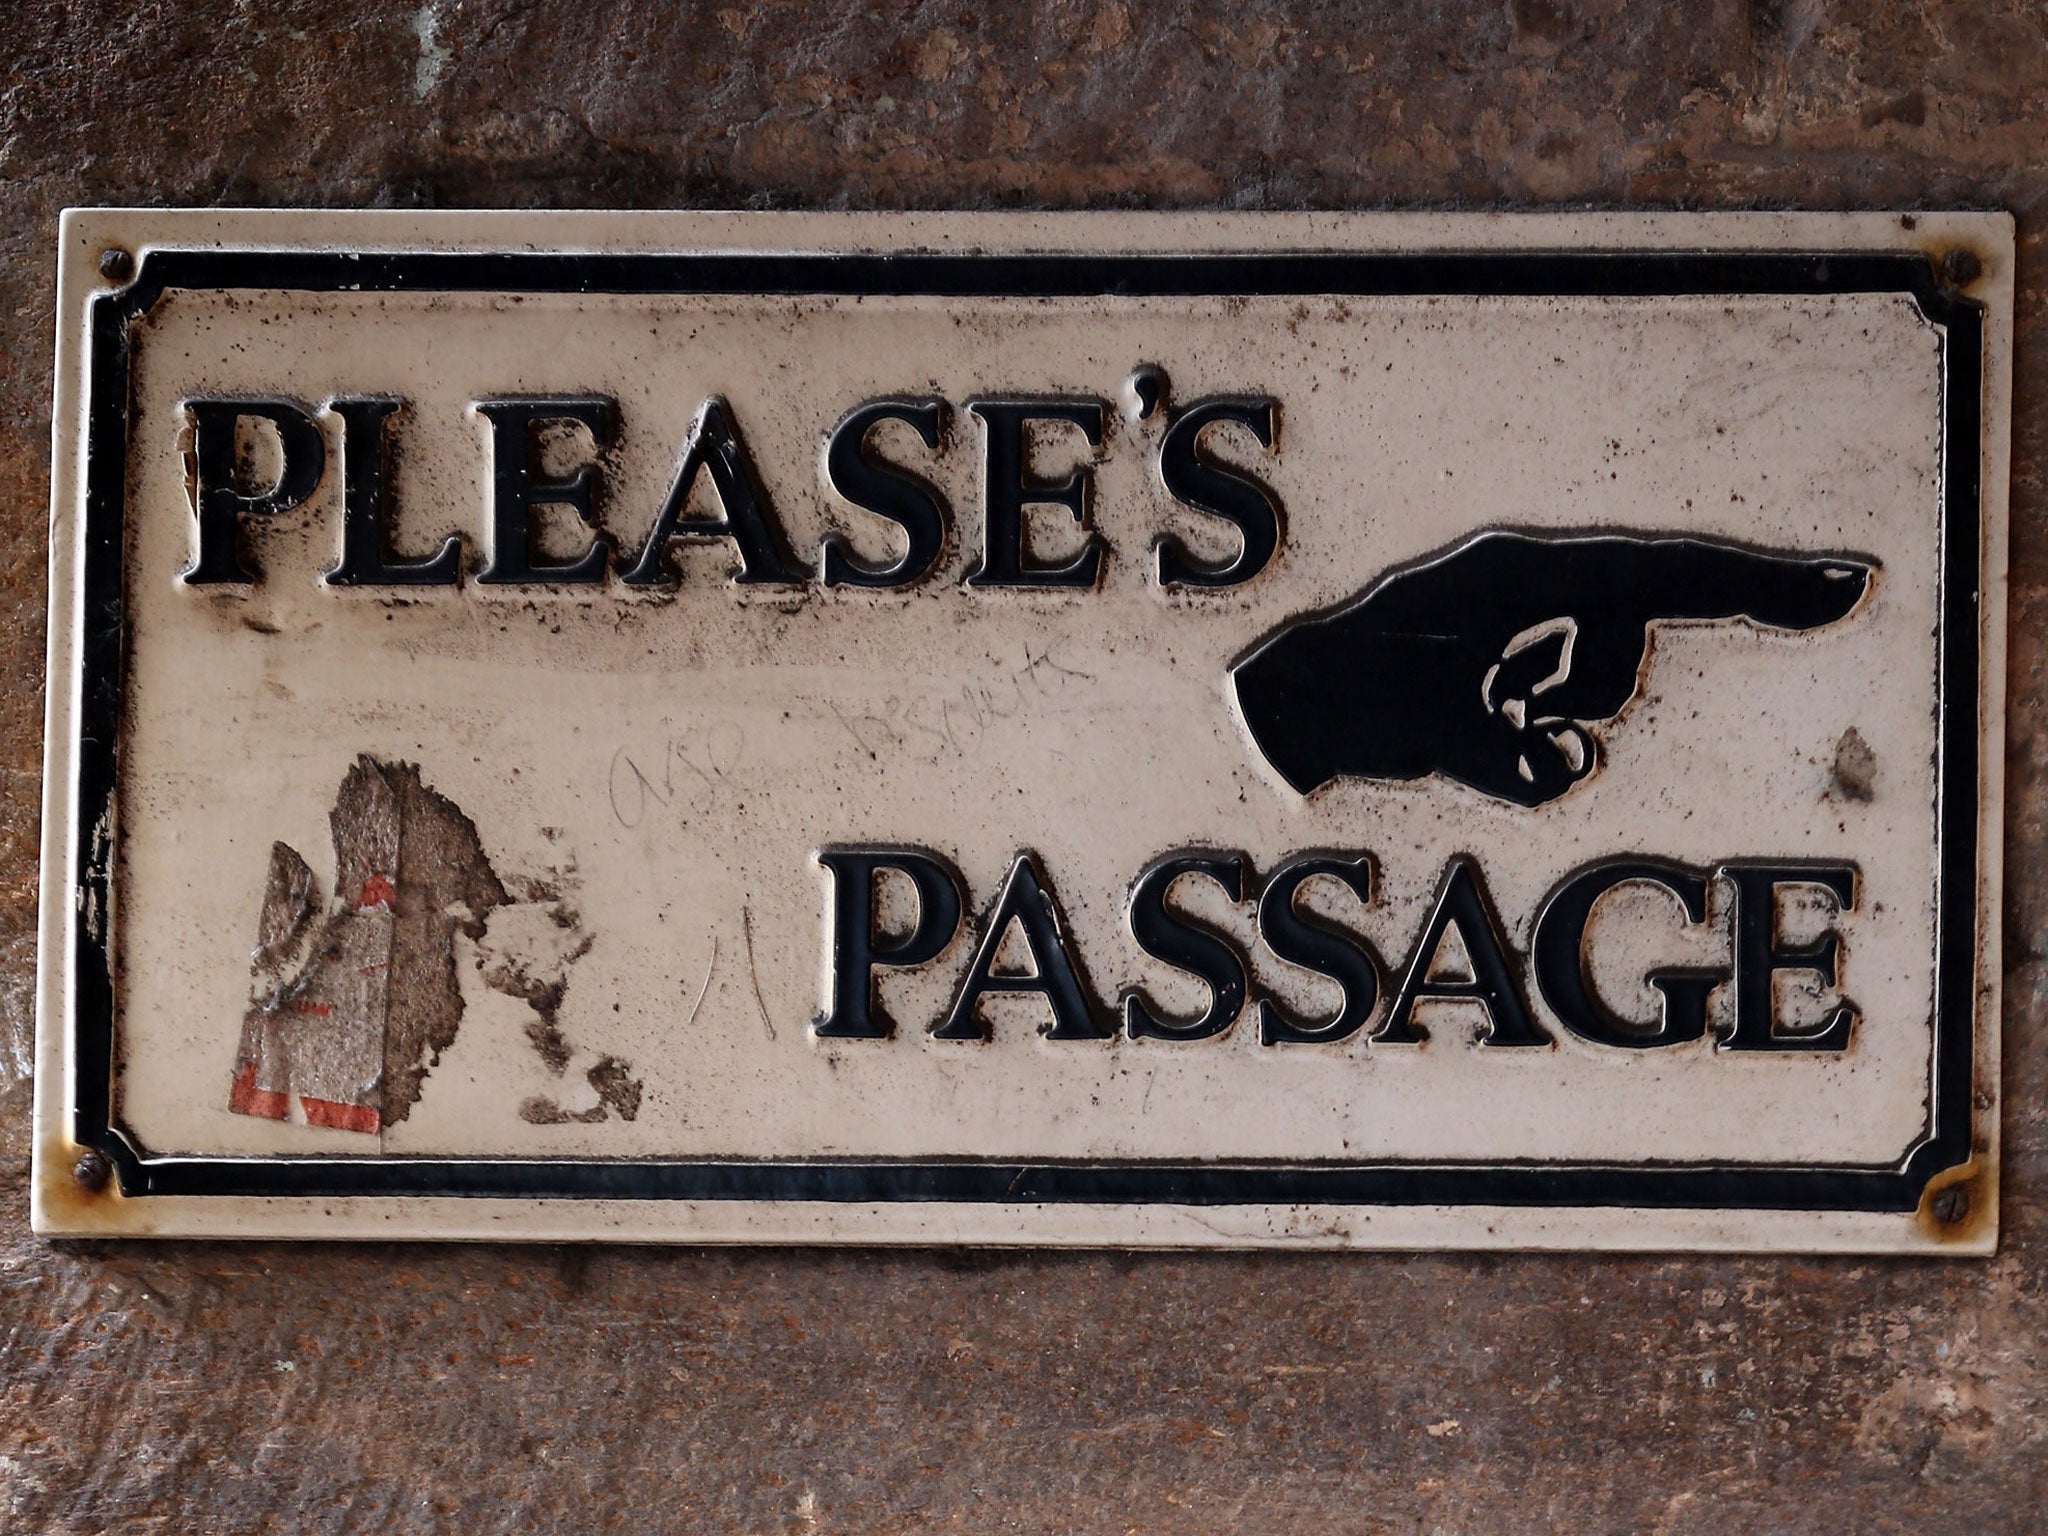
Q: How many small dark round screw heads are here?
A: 4